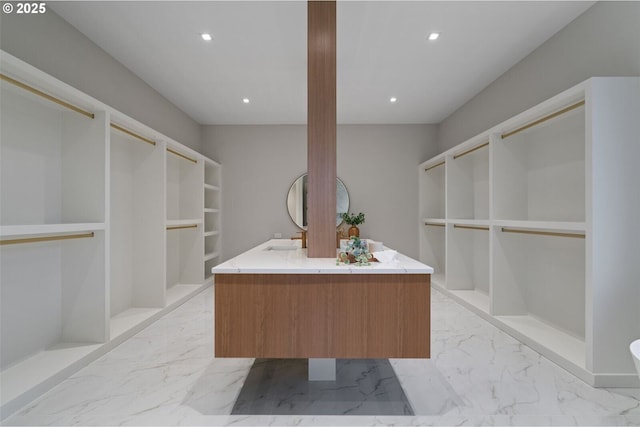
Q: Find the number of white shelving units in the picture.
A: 2